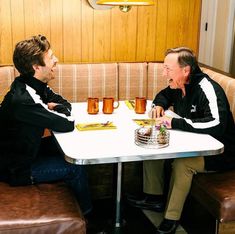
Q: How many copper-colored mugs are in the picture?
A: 3